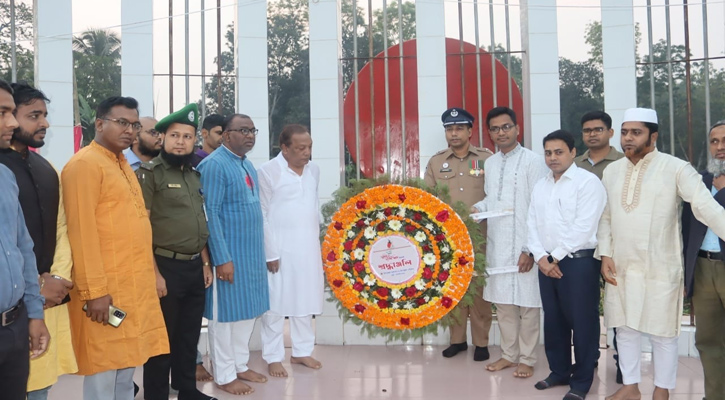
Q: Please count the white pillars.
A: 7